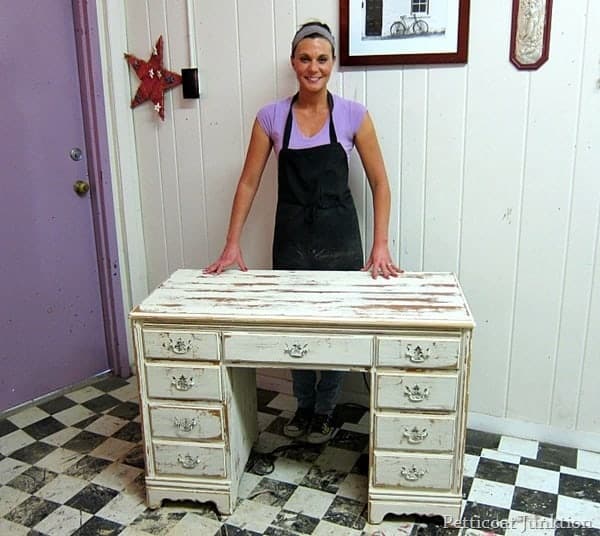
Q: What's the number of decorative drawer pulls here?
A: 9